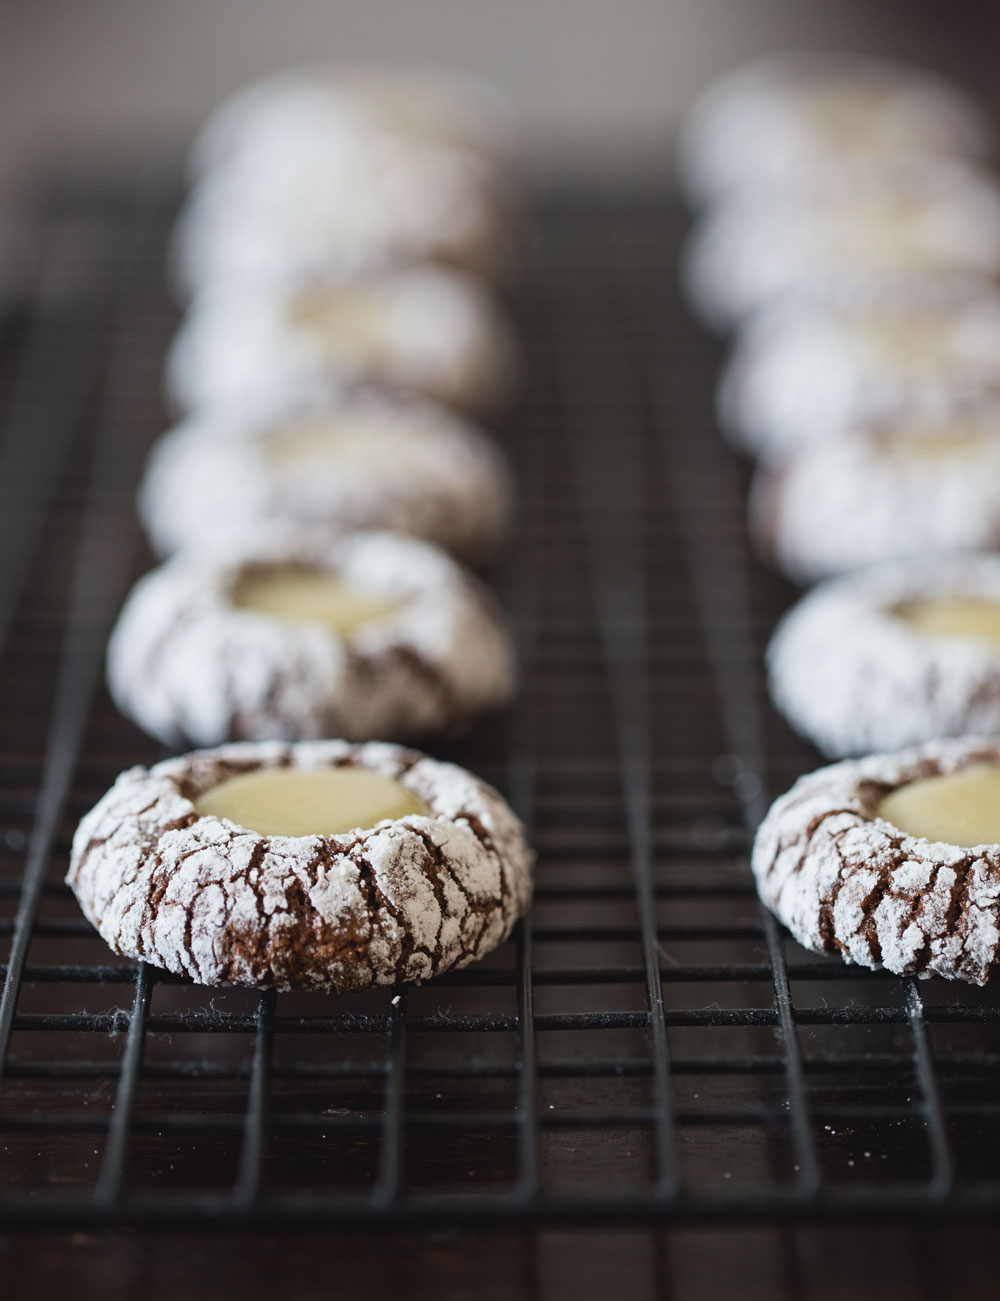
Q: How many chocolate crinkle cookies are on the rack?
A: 12